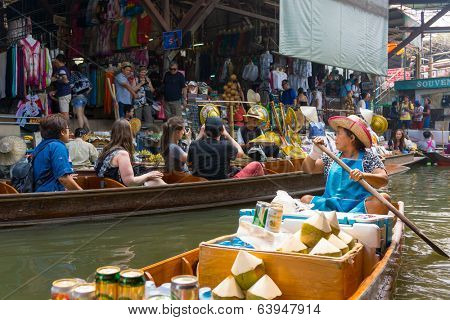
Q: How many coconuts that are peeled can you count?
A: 9